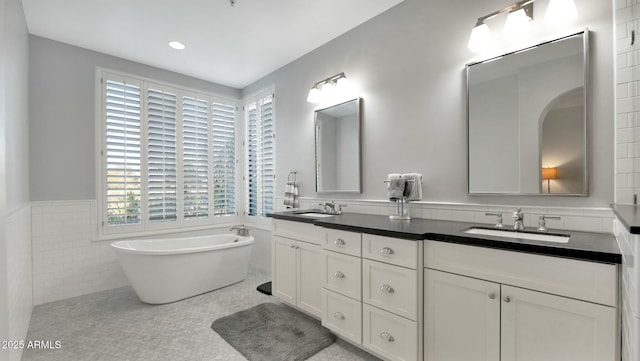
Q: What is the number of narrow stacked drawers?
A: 6